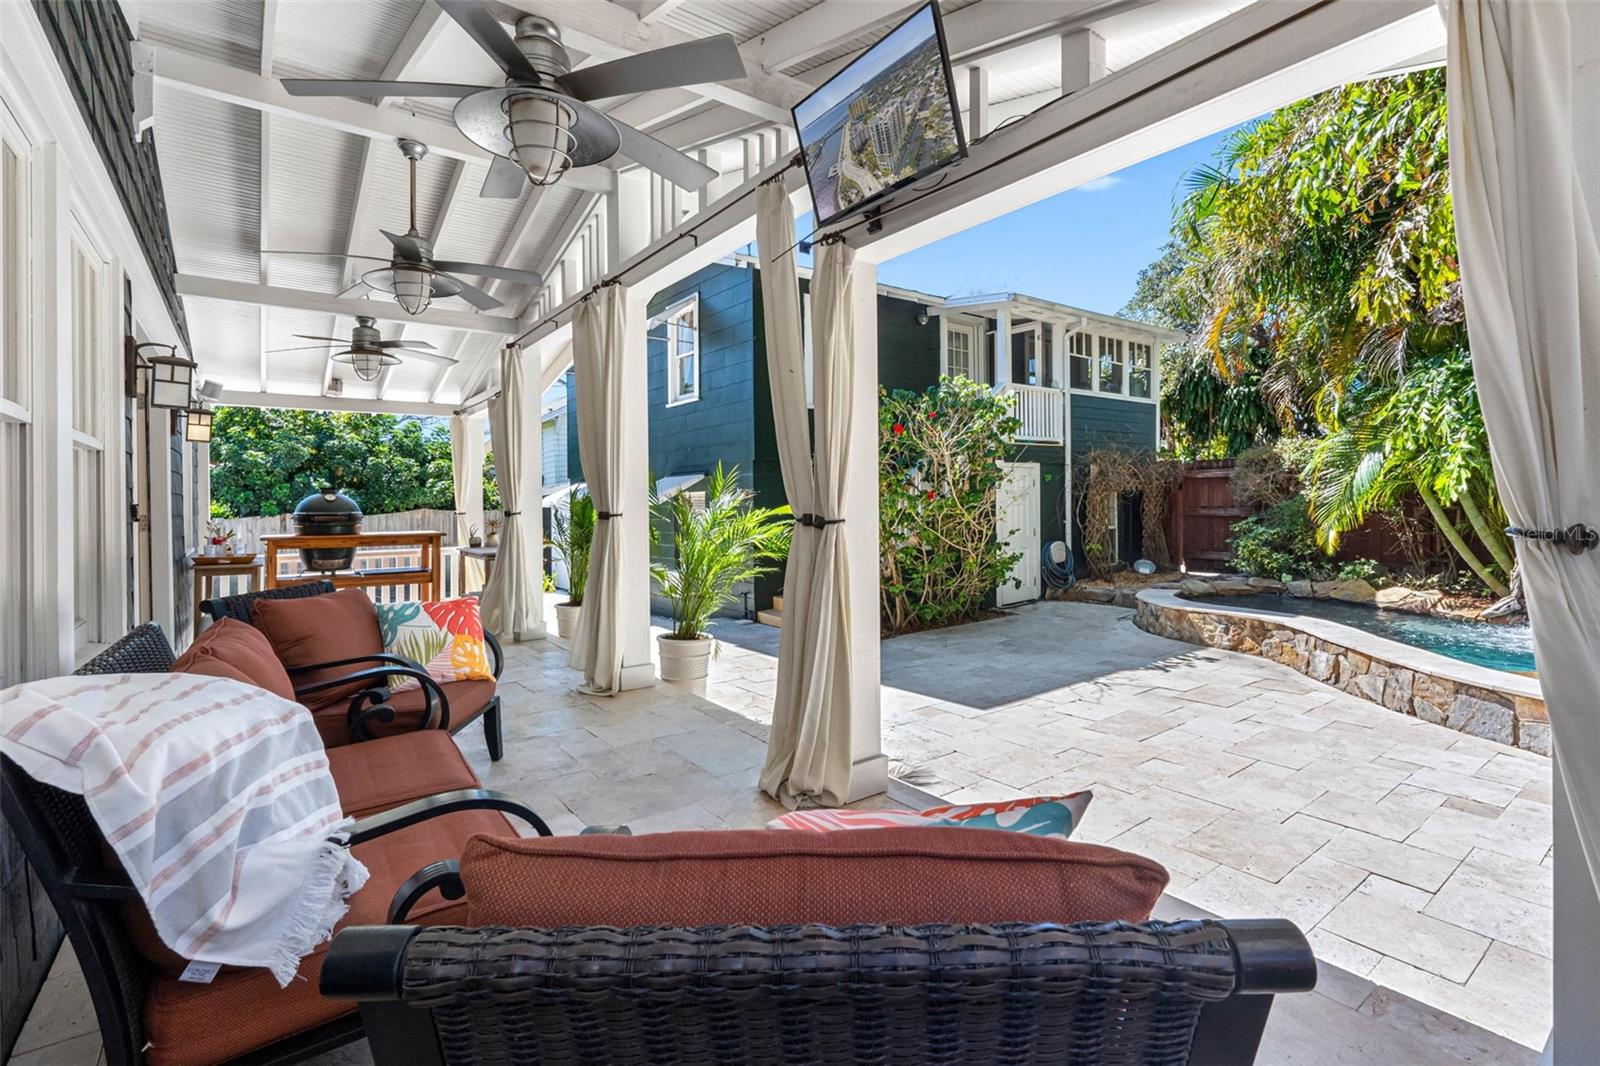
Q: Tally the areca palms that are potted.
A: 2